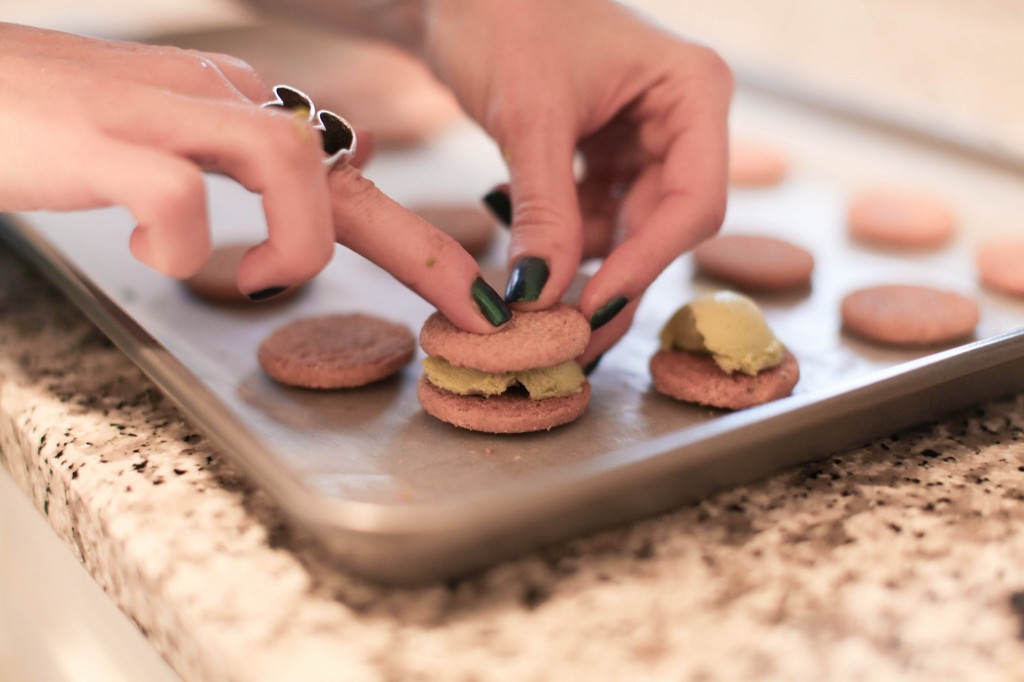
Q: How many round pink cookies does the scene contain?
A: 11